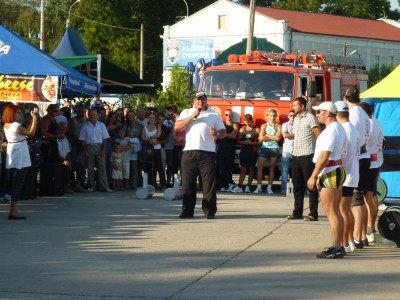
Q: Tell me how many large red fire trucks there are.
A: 1